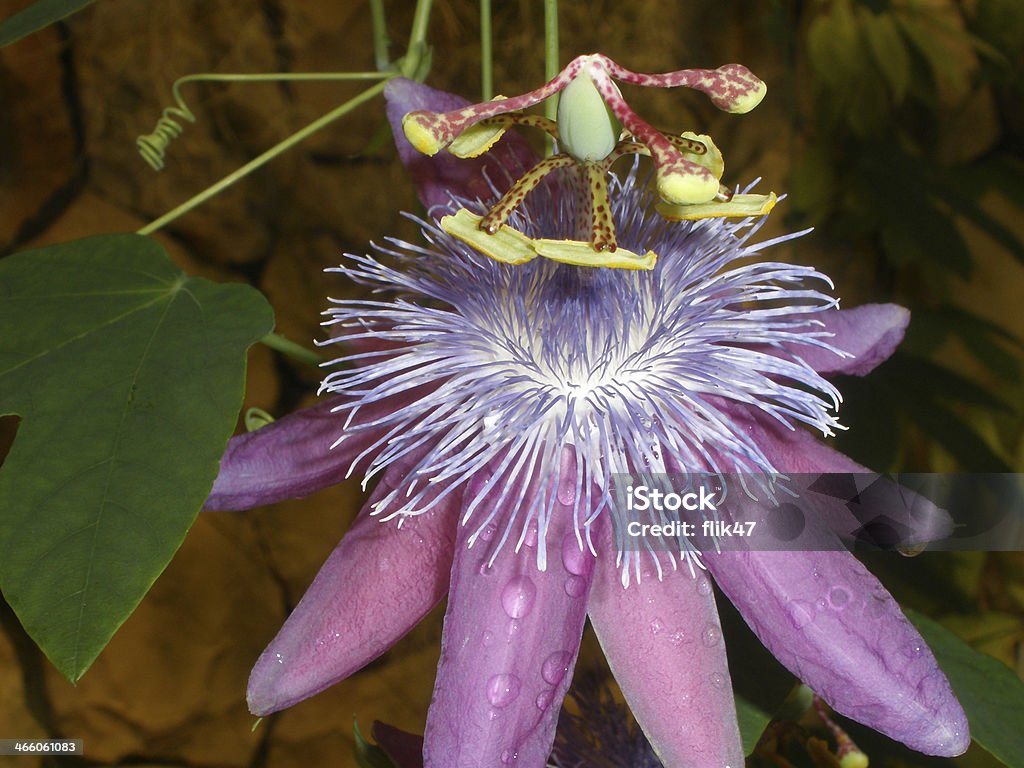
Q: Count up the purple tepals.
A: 8